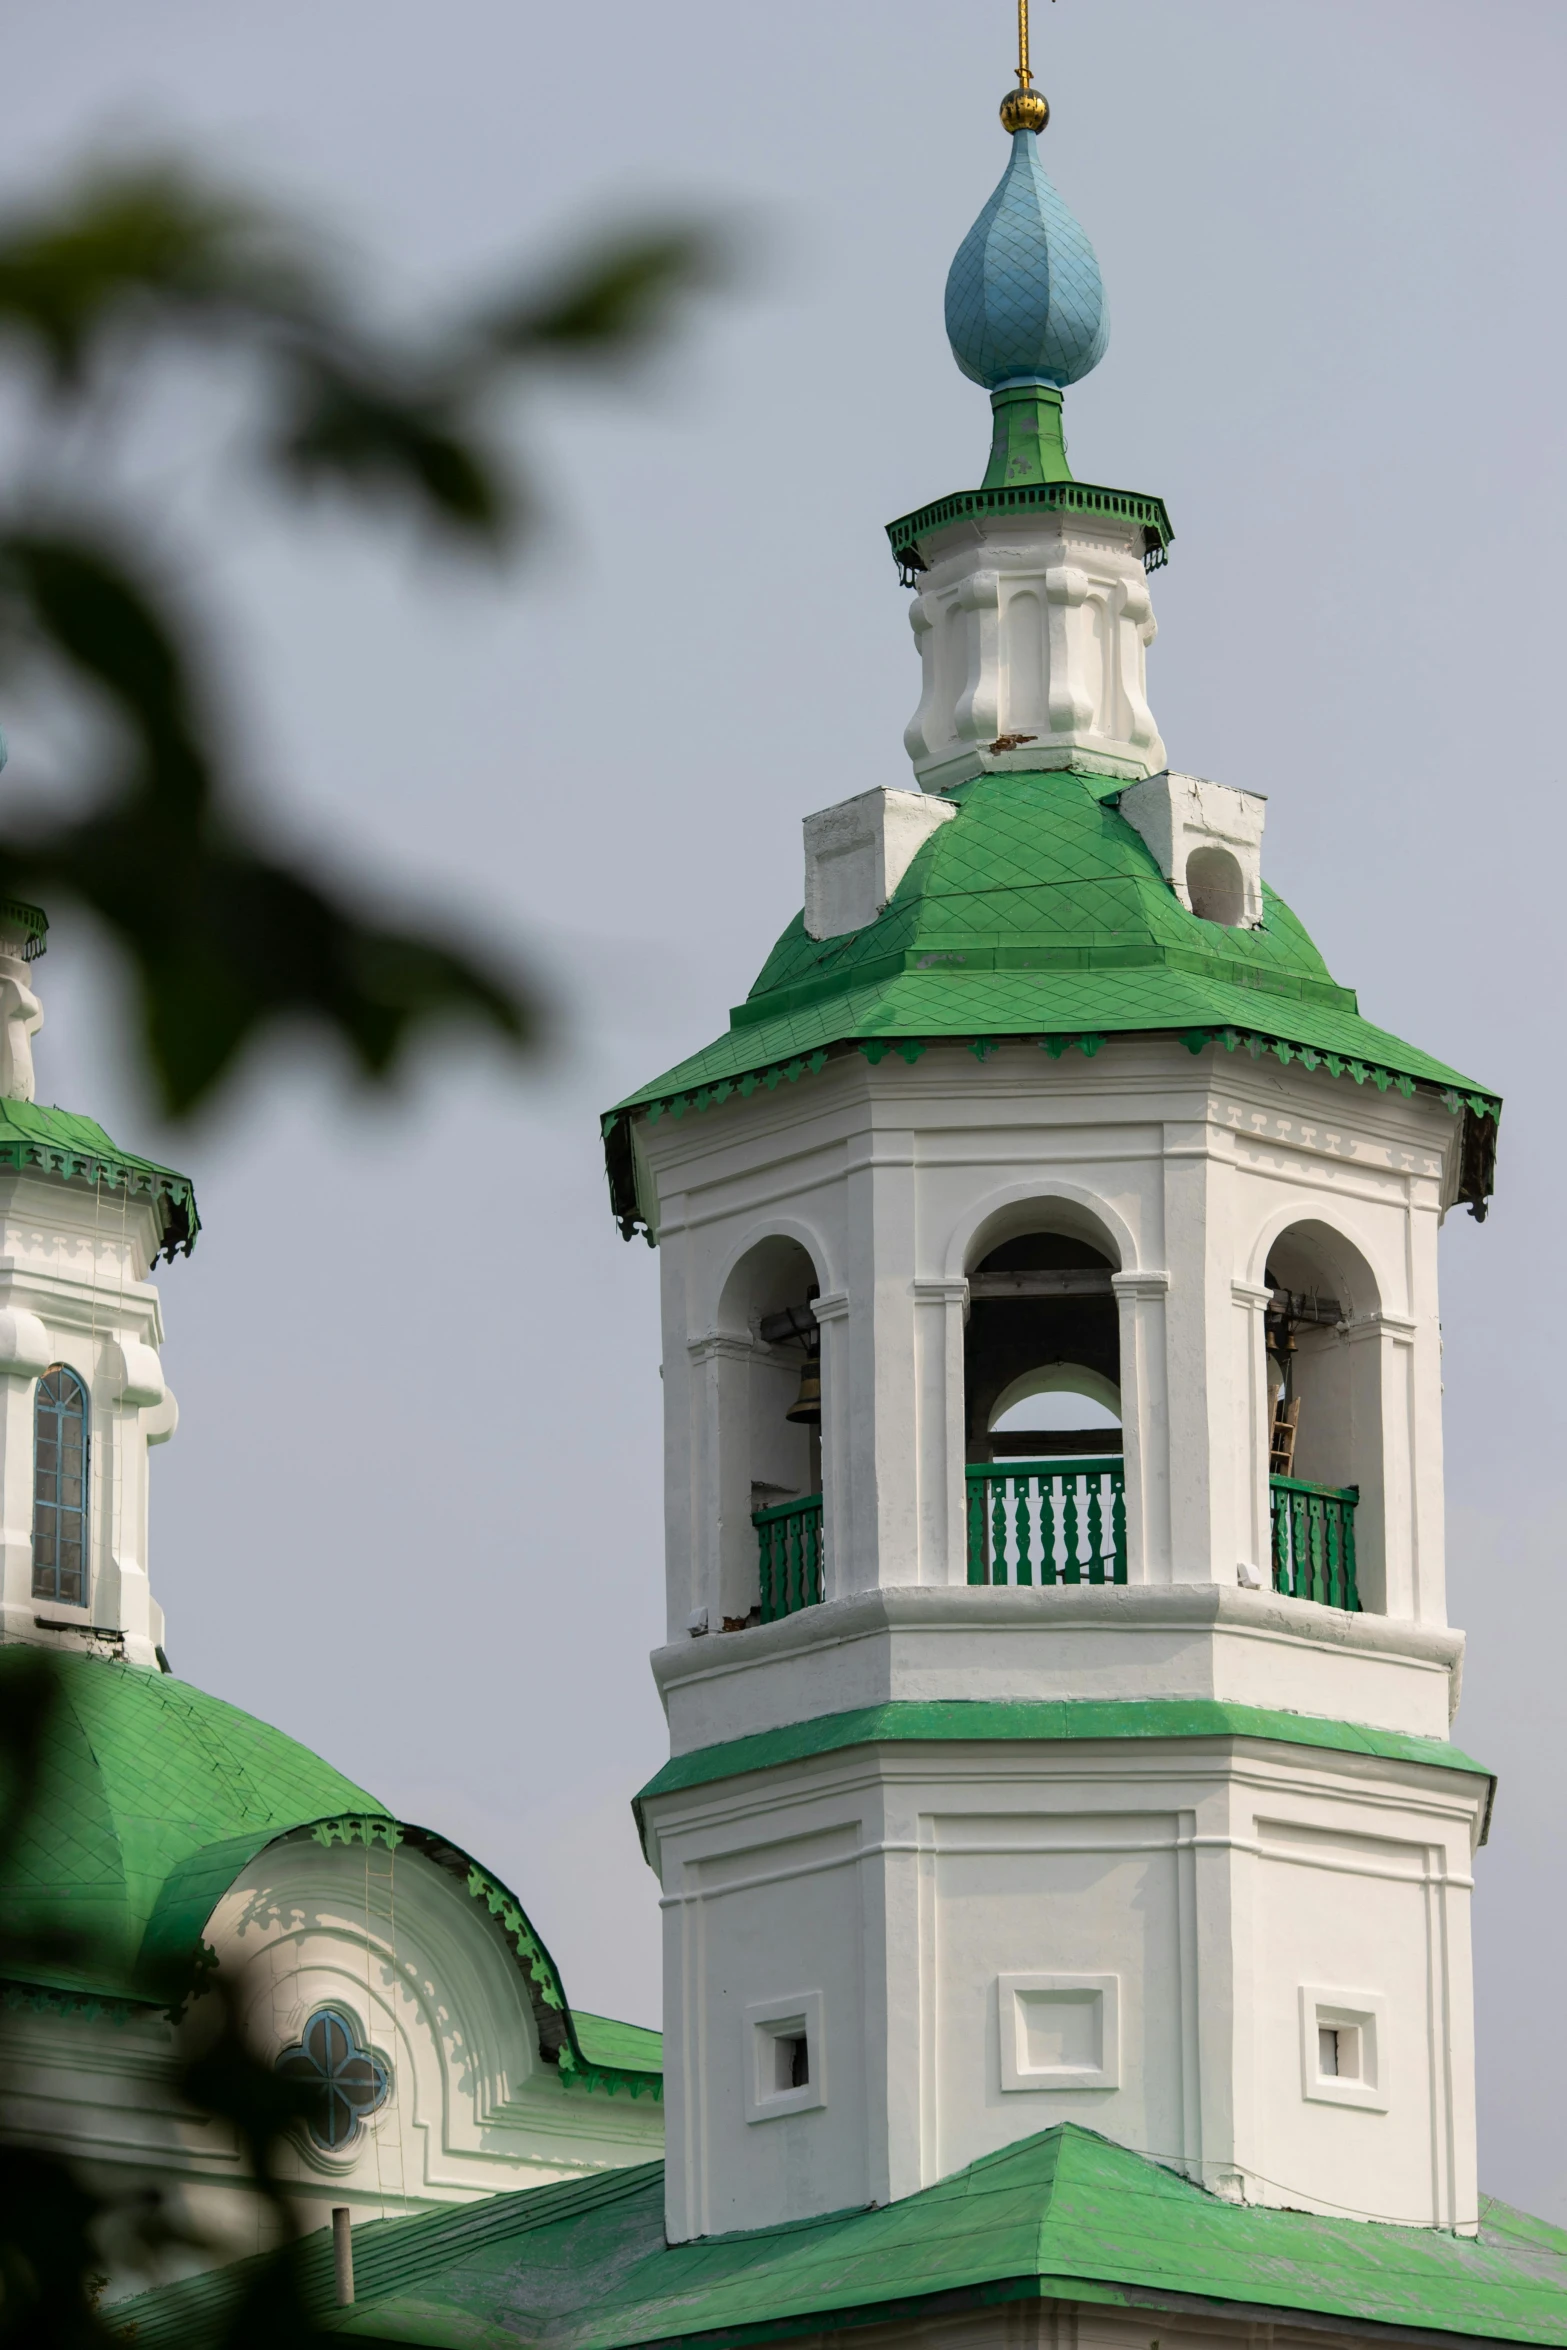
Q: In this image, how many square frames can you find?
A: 3